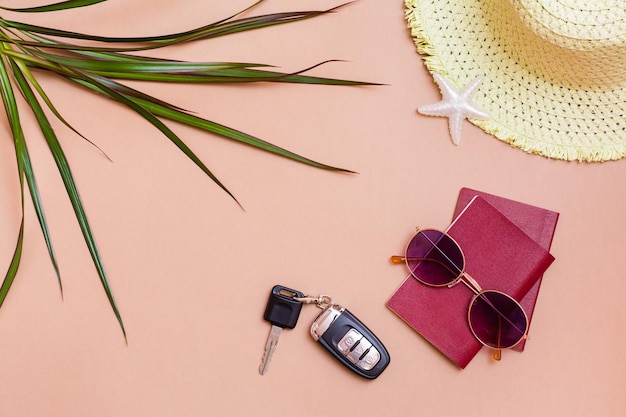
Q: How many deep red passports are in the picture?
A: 2